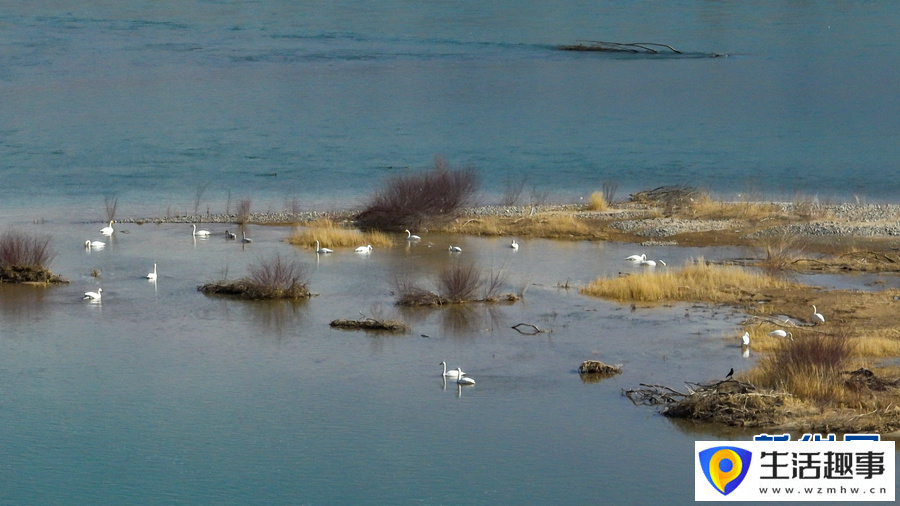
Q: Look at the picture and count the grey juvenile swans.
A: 2